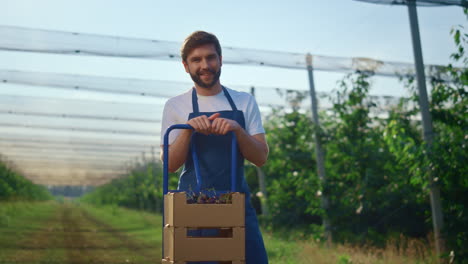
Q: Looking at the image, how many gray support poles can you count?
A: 3